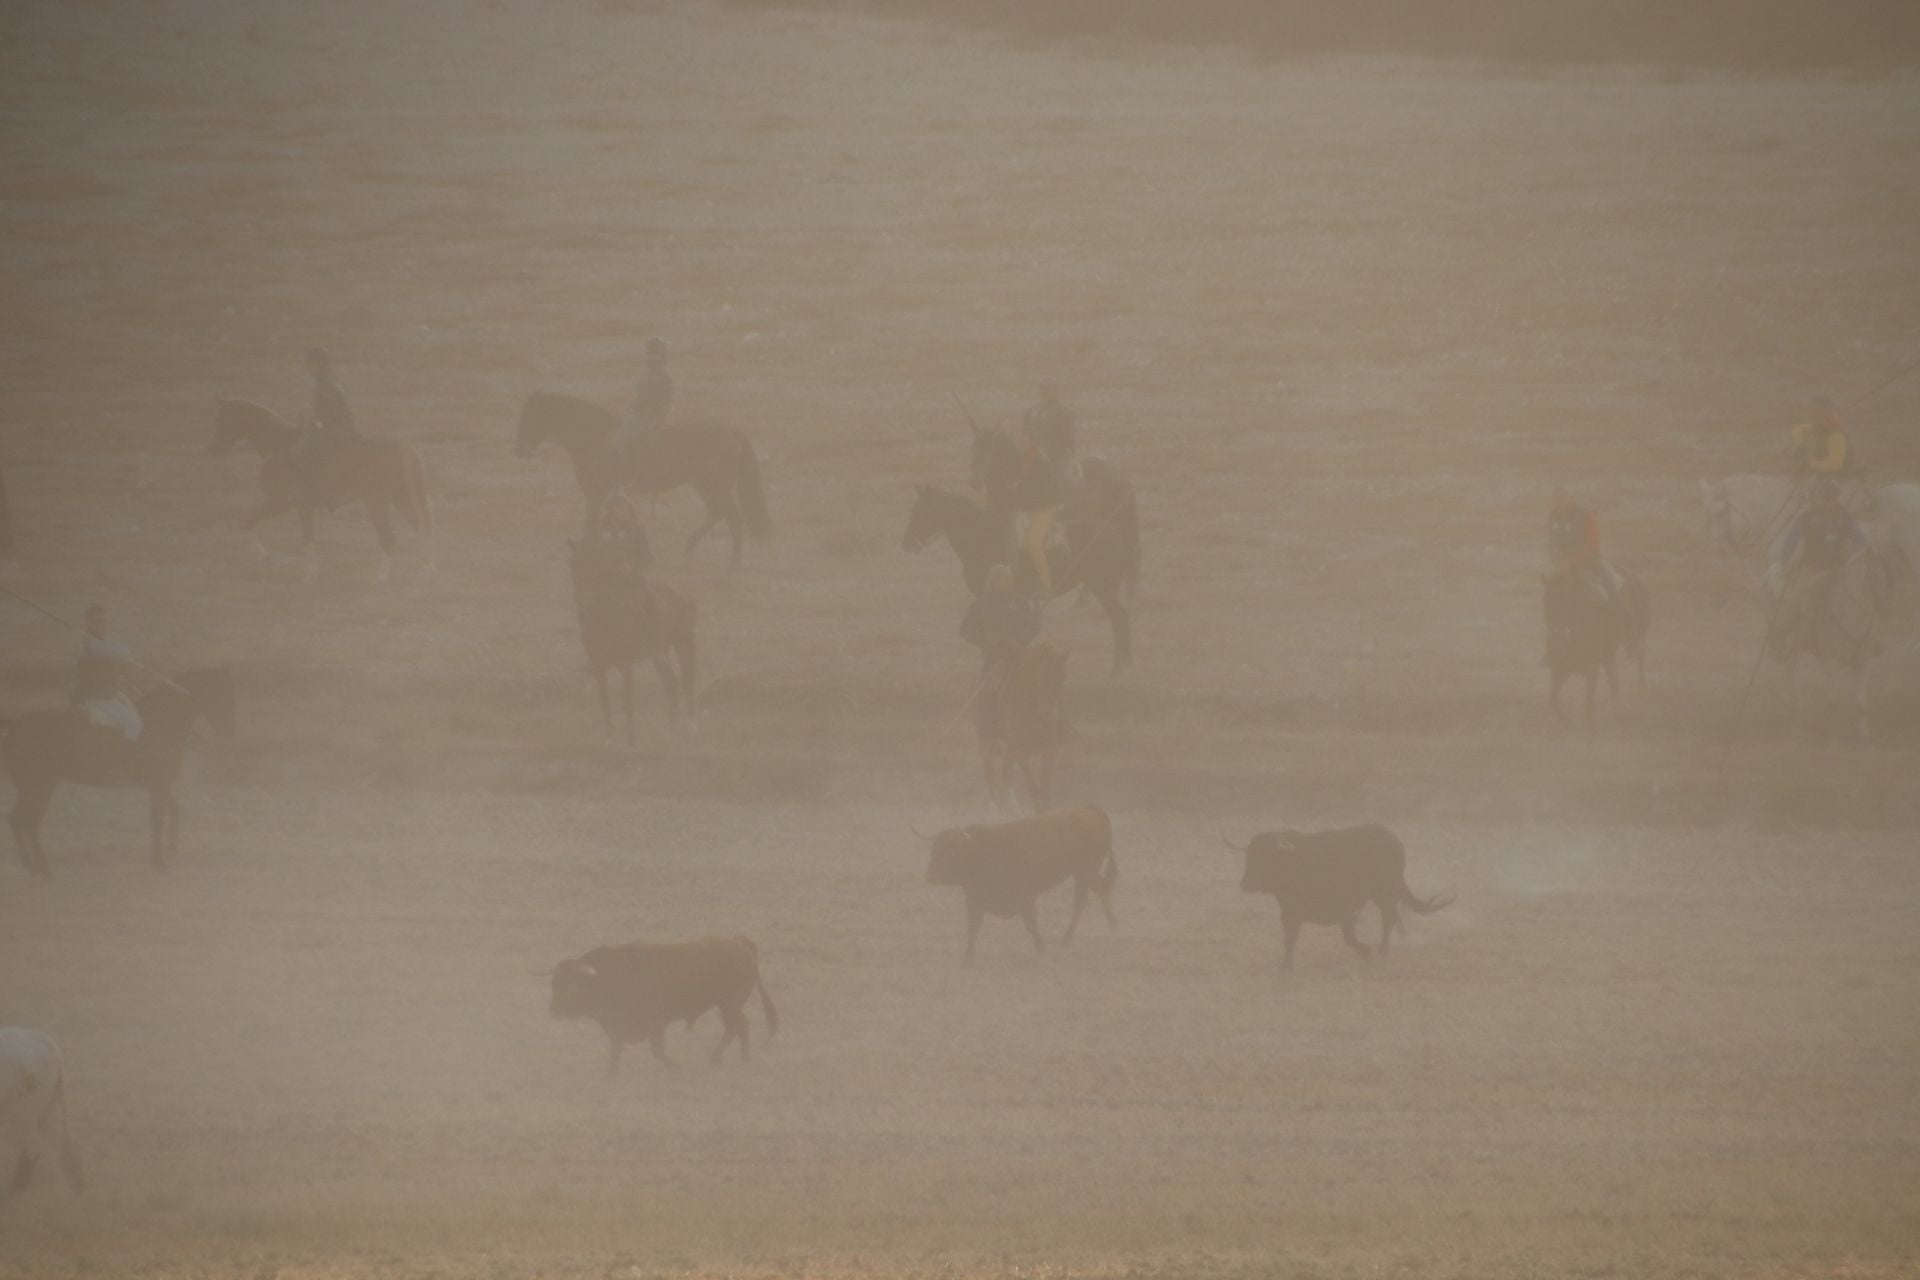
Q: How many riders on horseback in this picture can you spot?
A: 10